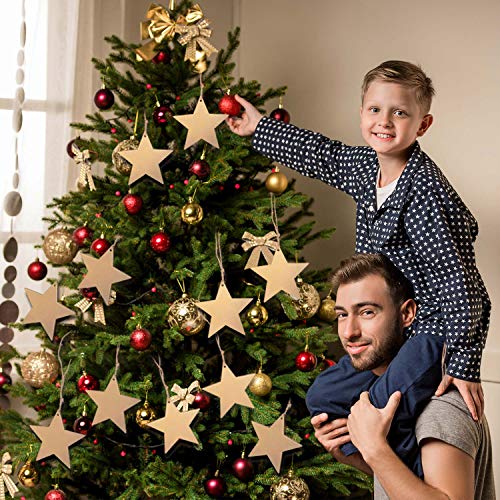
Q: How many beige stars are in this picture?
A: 11